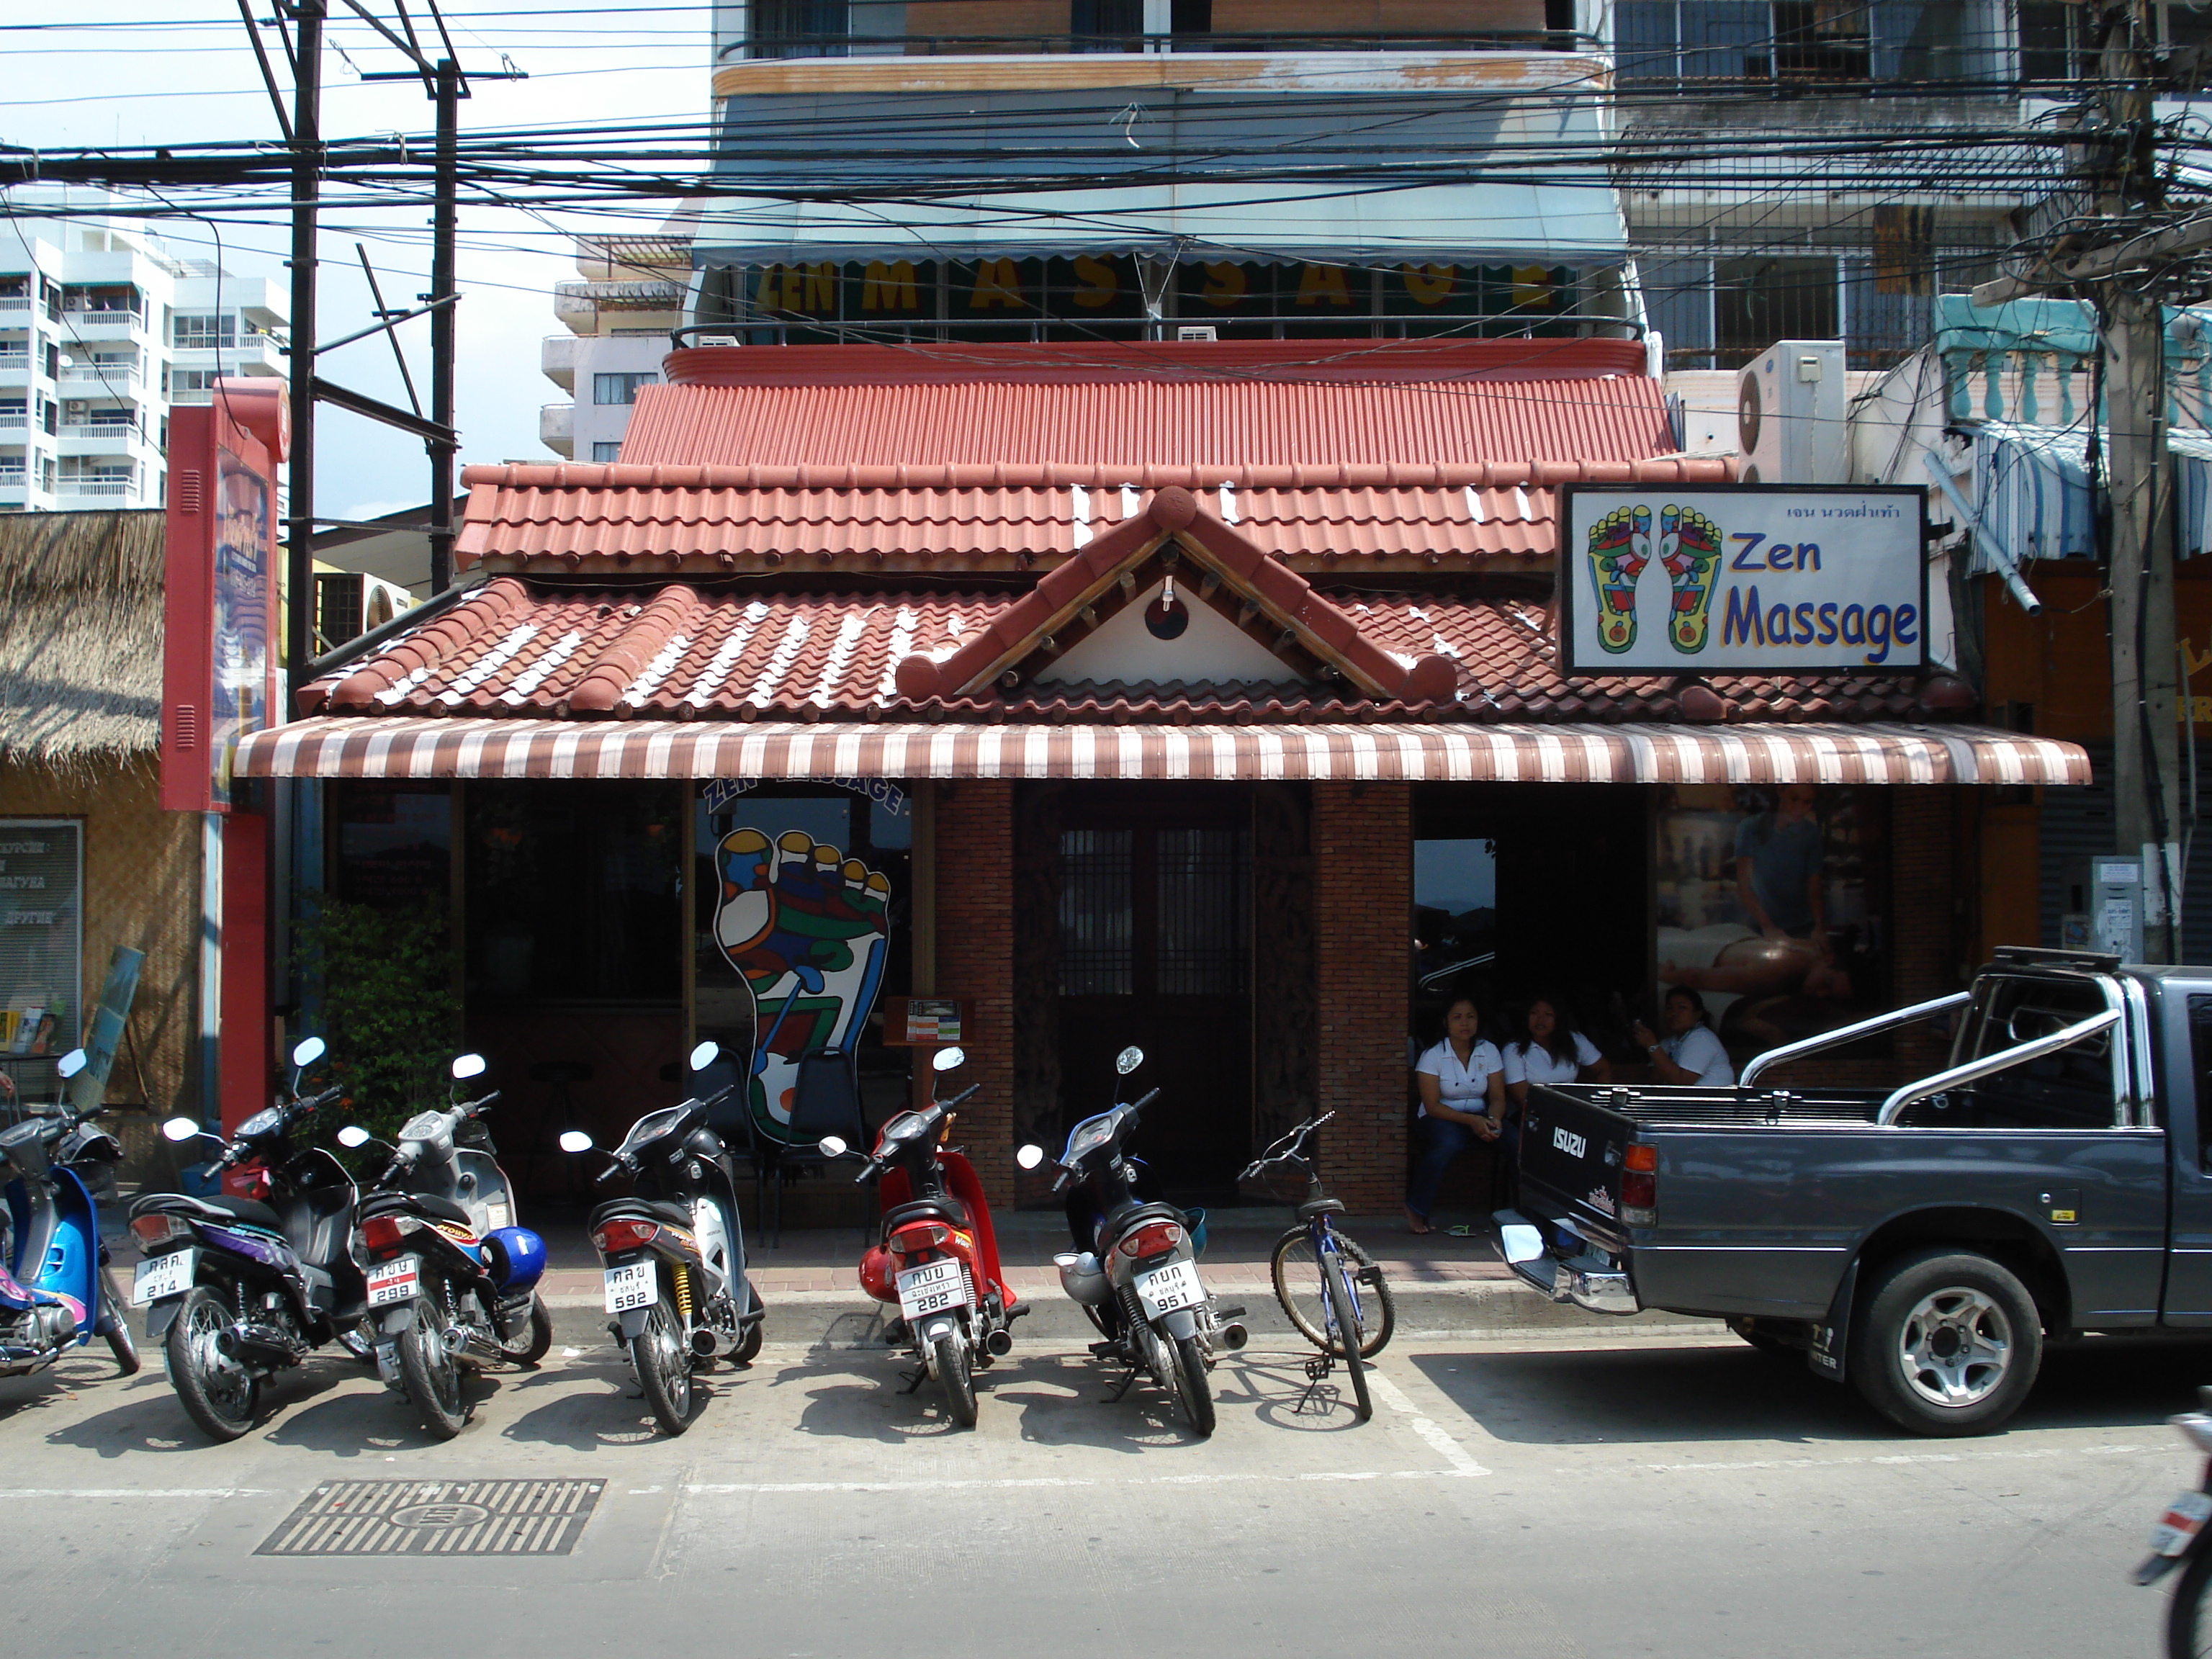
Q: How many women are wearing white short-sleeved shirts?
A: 3